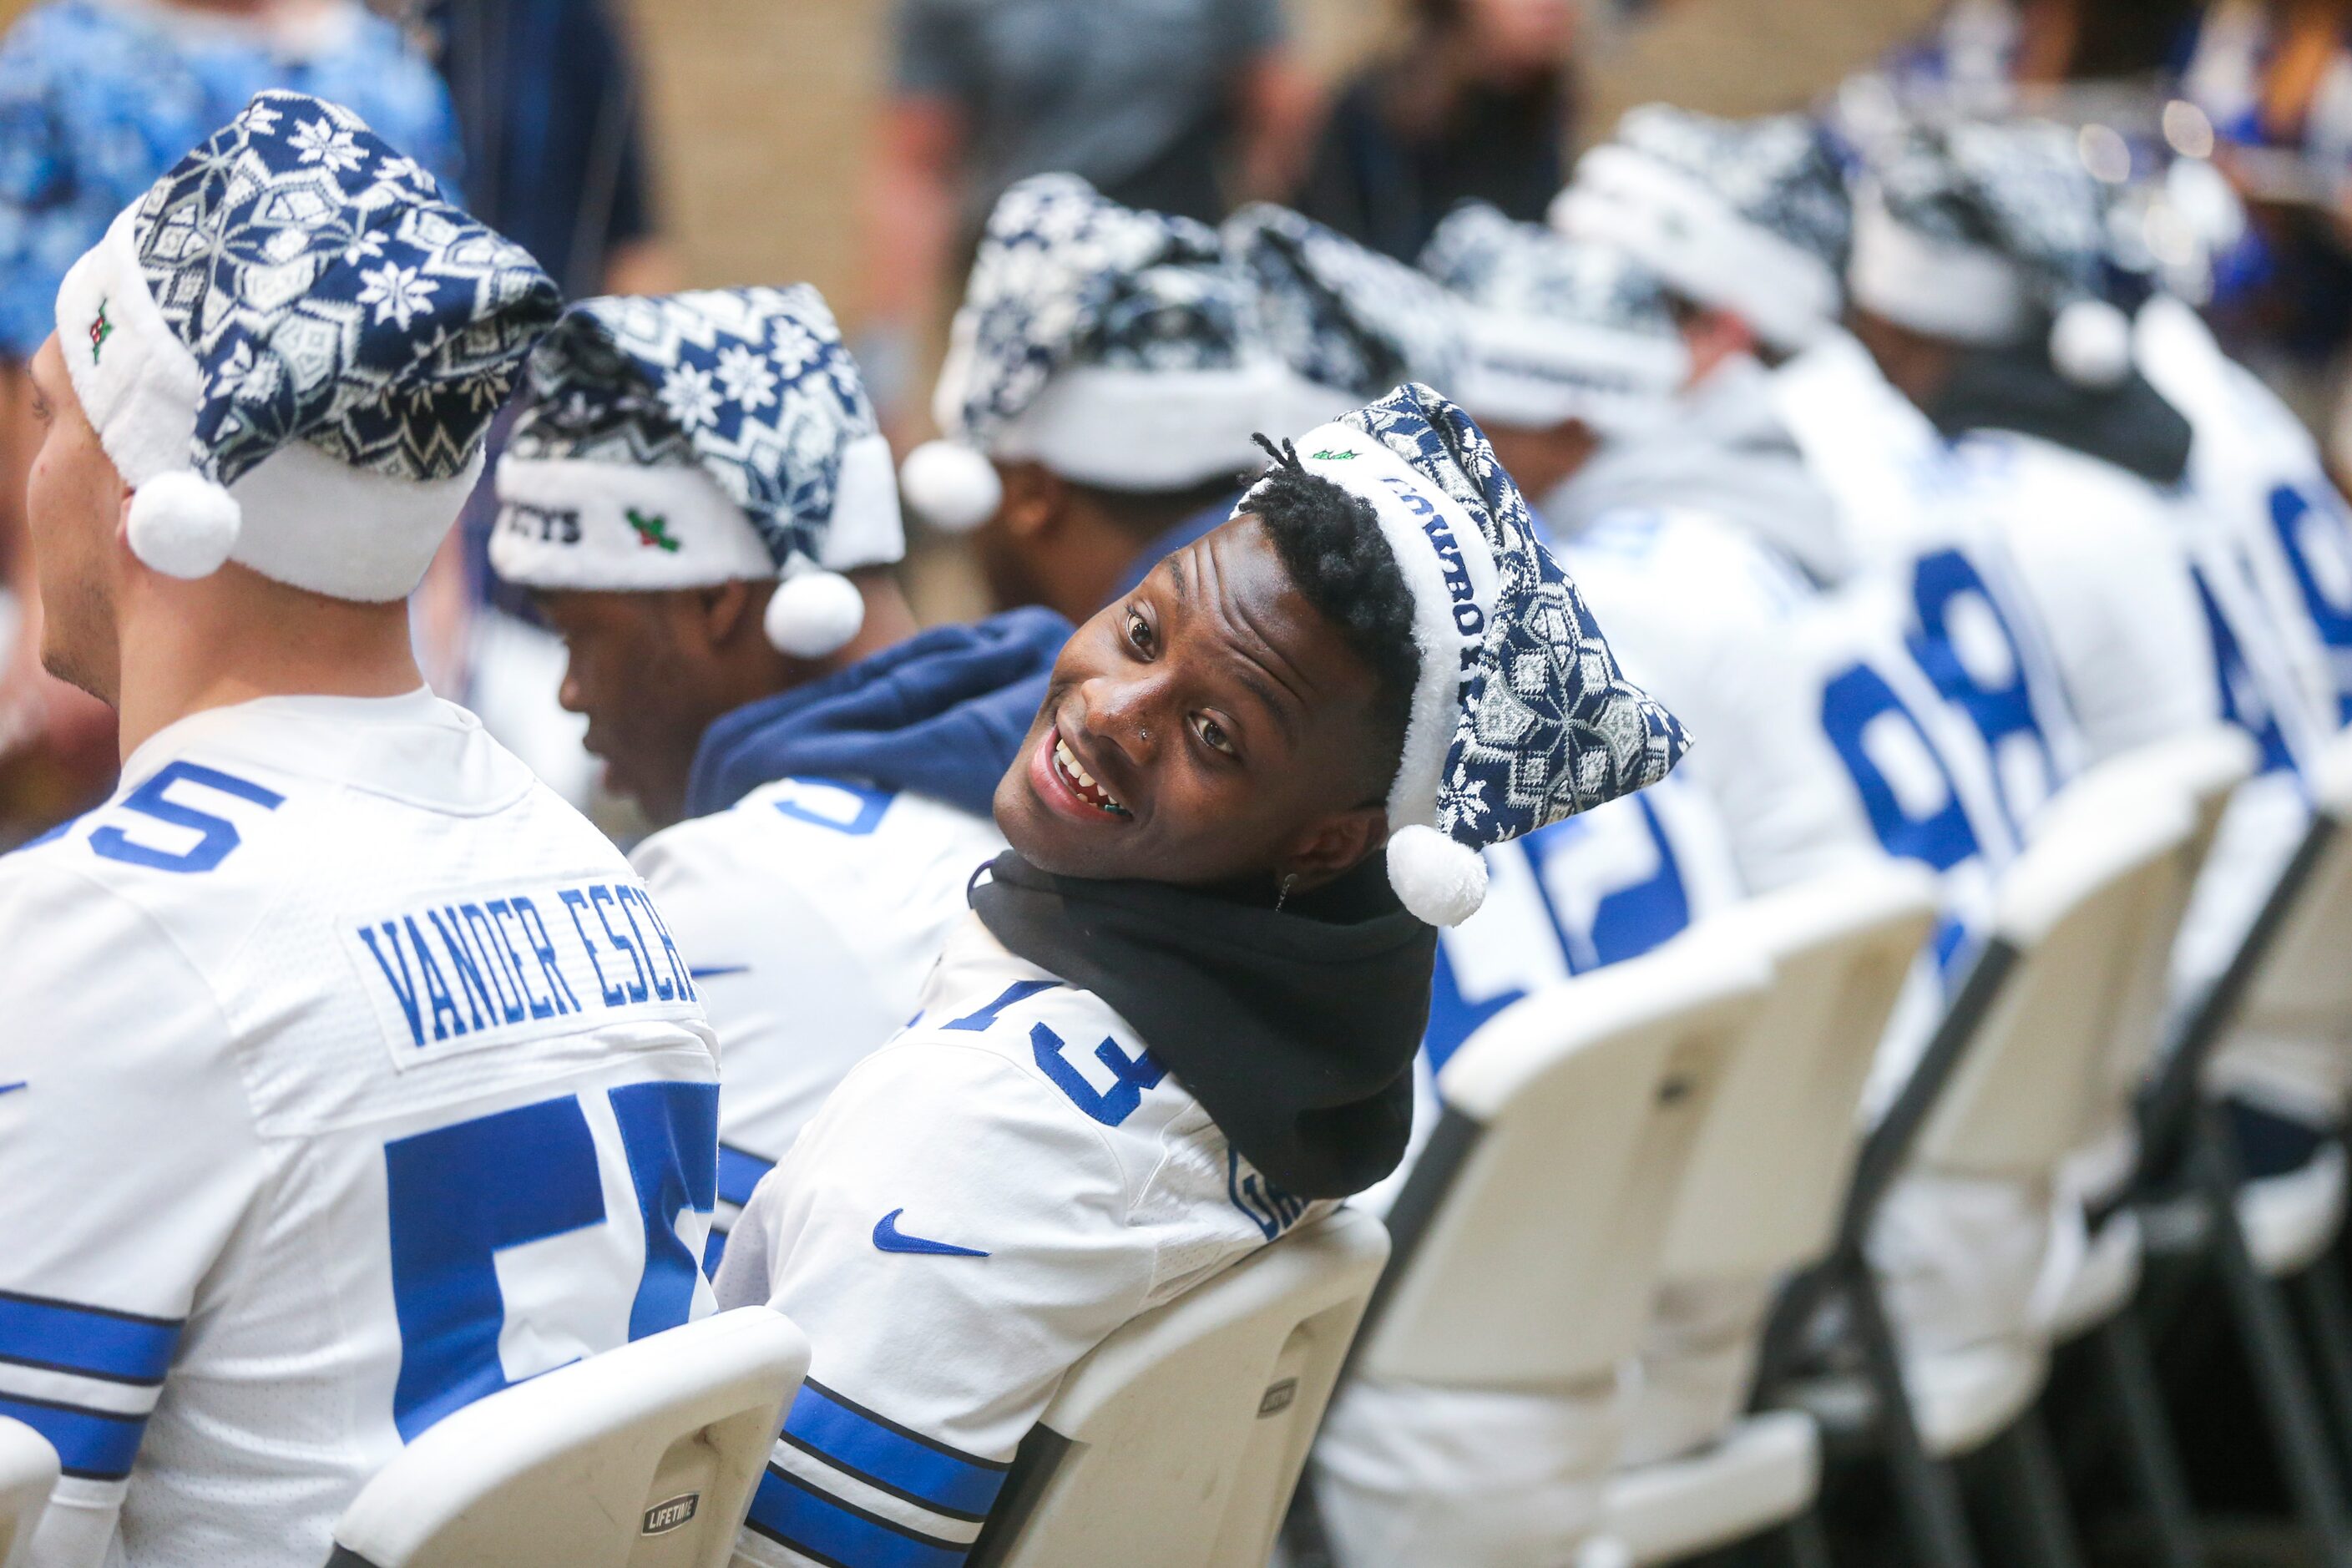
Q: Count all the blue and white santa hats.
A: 8